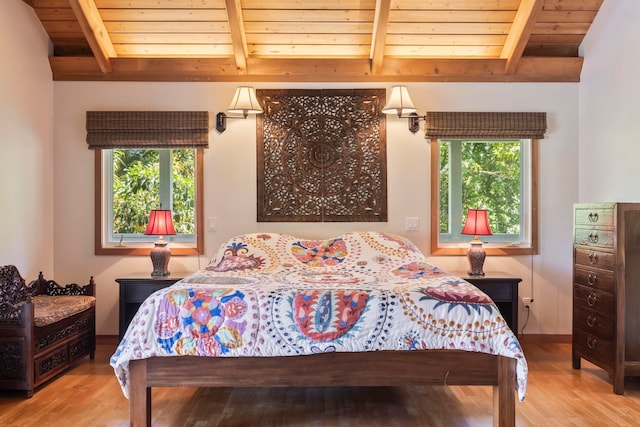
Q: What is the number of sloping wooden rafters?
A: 4